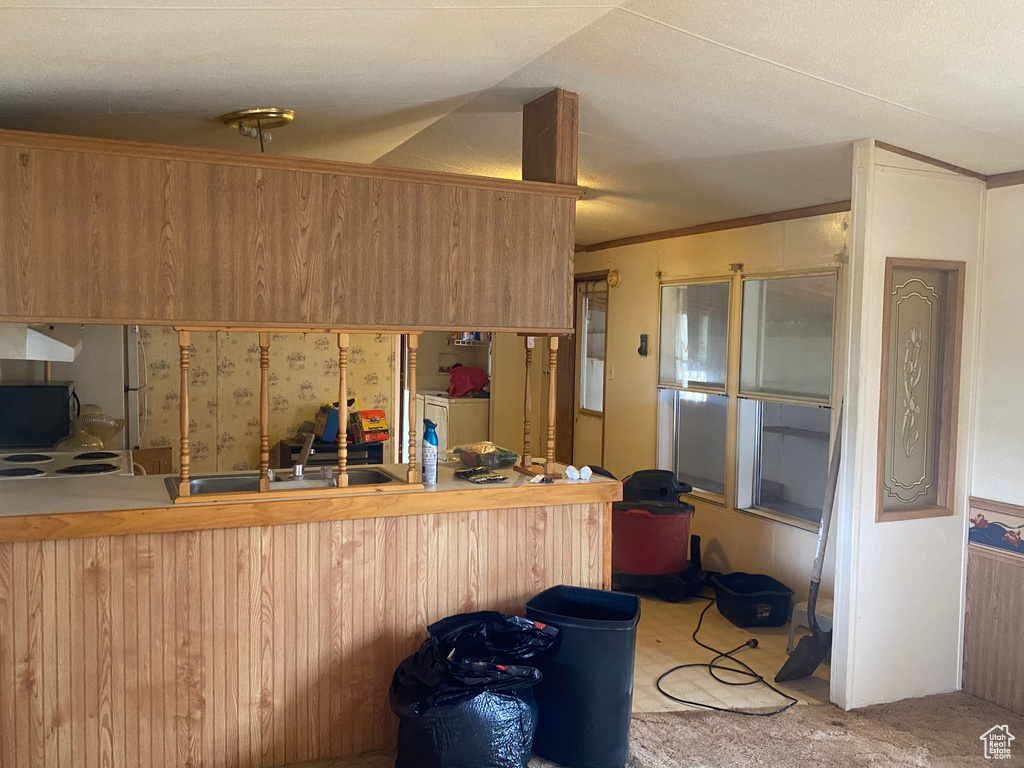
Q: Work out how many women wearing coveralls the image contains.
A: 0